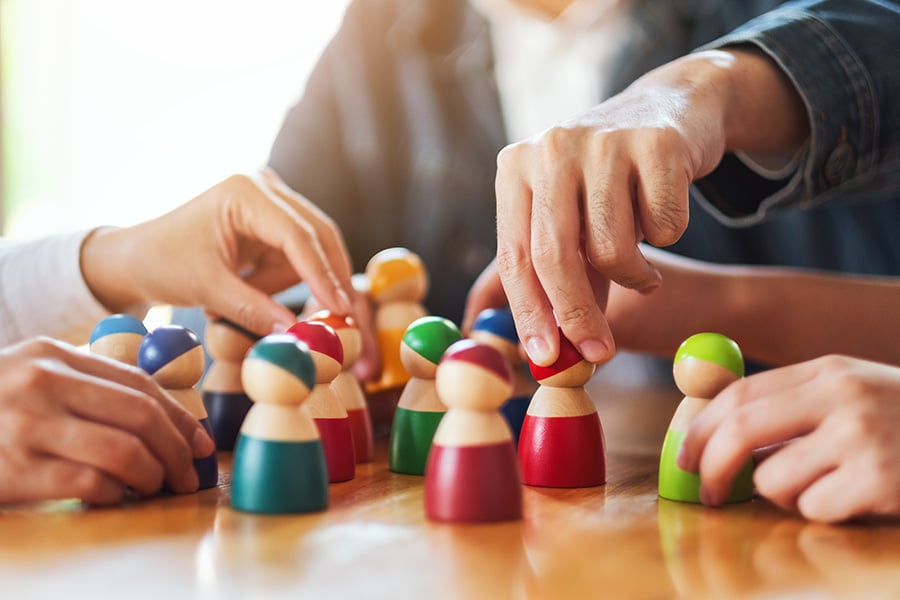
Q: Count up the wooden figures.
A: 12